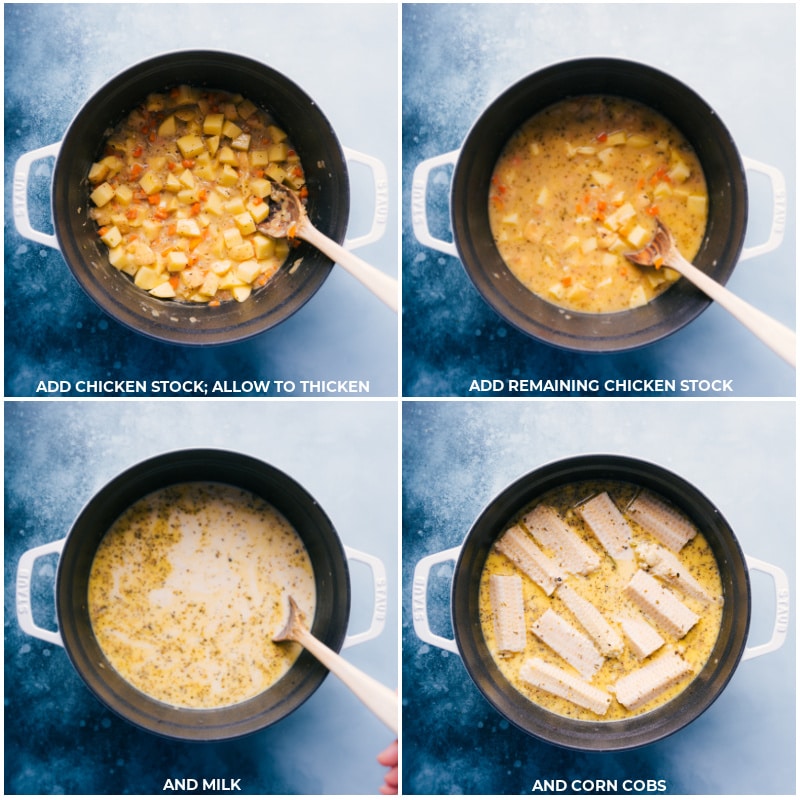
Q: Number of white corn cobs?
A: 12